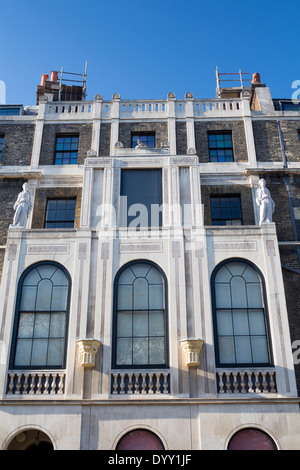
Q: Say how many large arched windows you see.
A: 3